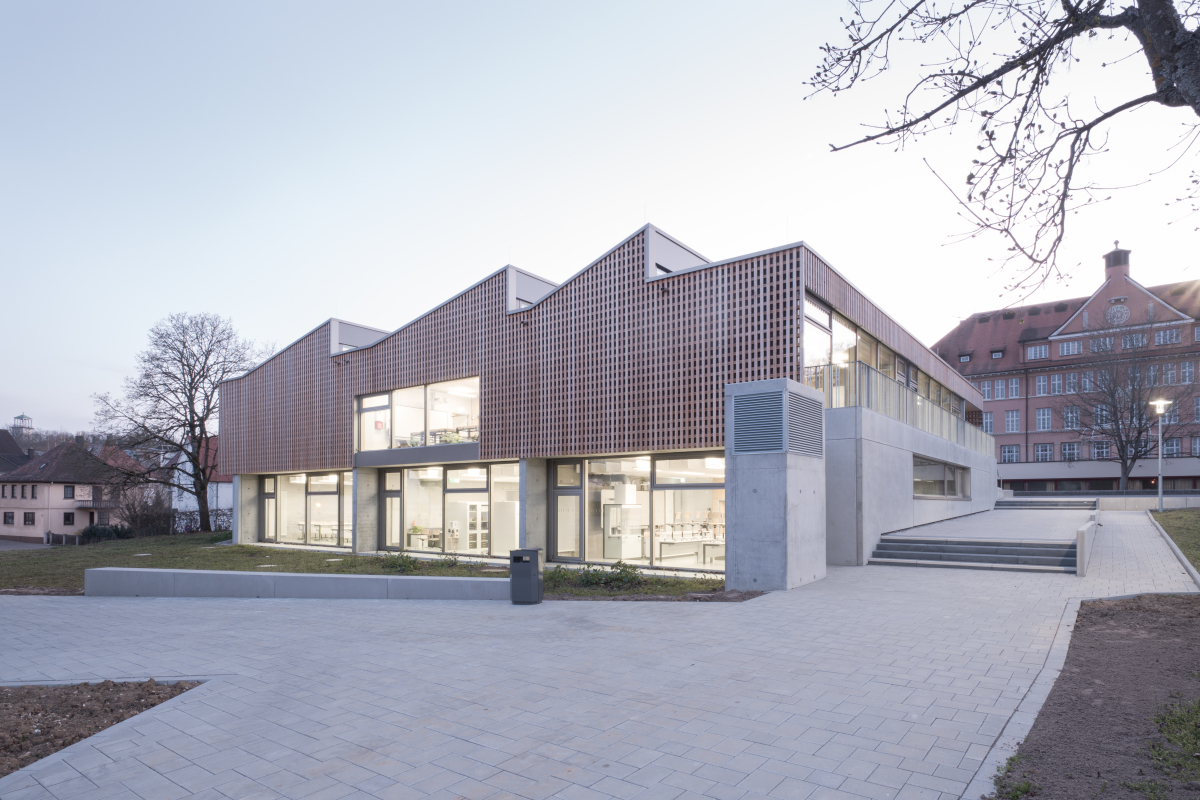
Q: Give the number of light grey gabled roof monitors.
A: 3